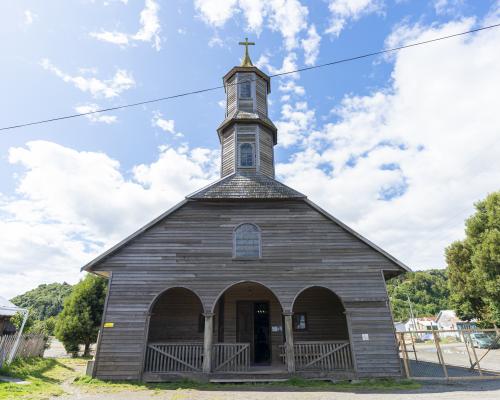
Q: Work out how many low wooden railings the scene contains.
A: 3